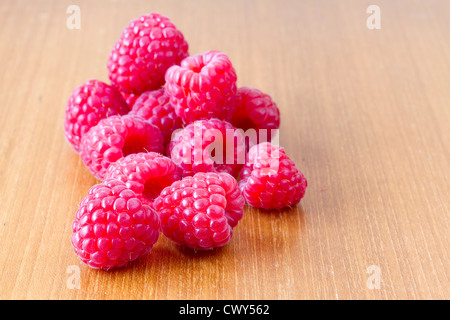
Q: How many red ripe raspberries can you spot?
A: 11